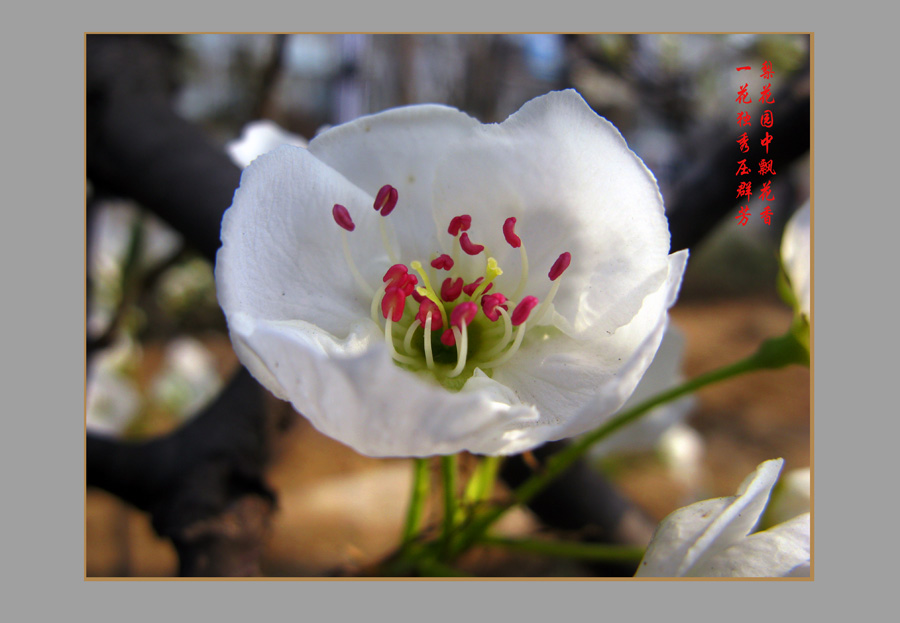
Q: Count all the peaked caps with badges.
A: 0